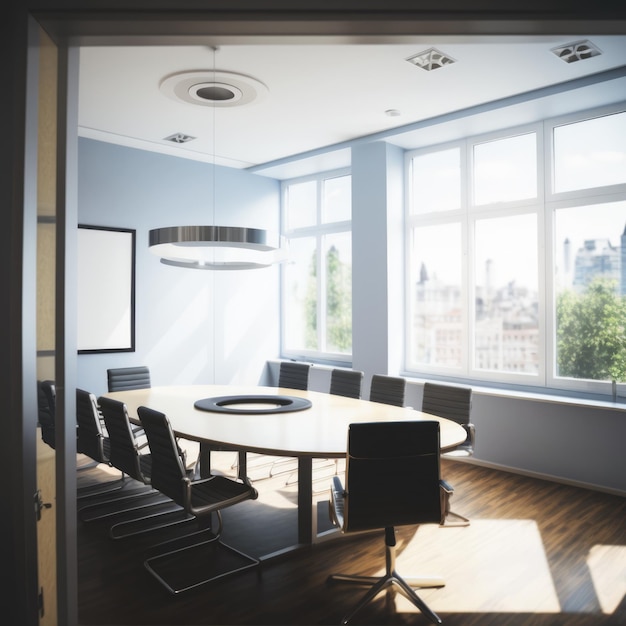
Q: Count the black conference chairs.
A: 10